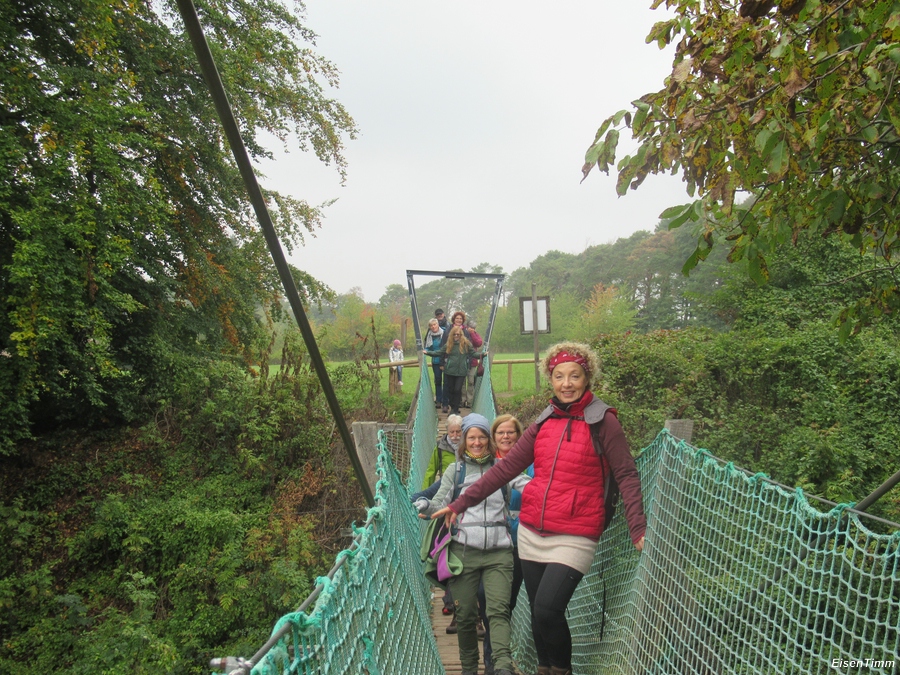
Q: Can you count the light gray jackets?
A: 1